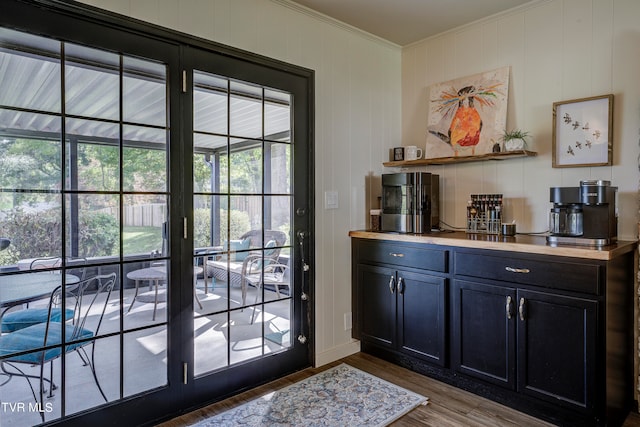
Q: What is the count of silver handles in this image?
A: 6